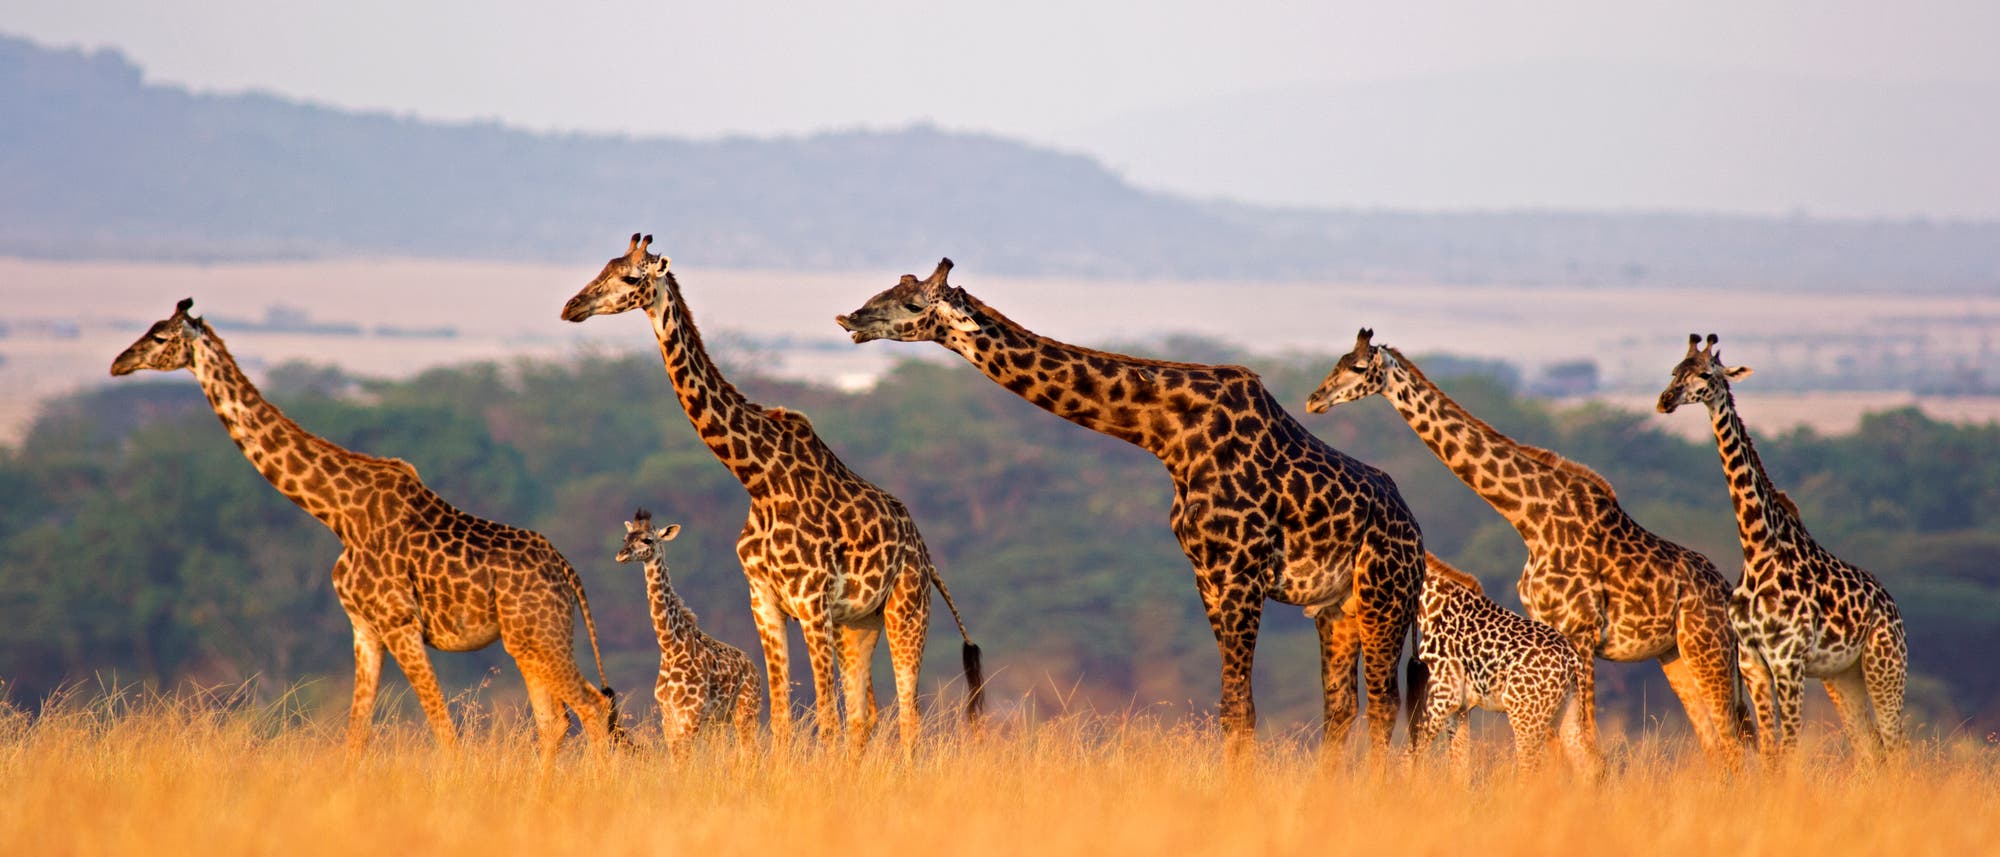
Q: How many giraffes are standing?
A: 7